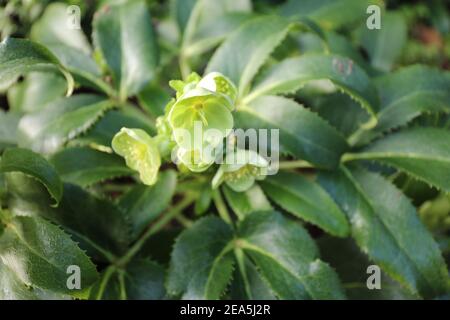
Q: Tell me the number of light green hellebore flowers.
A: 5